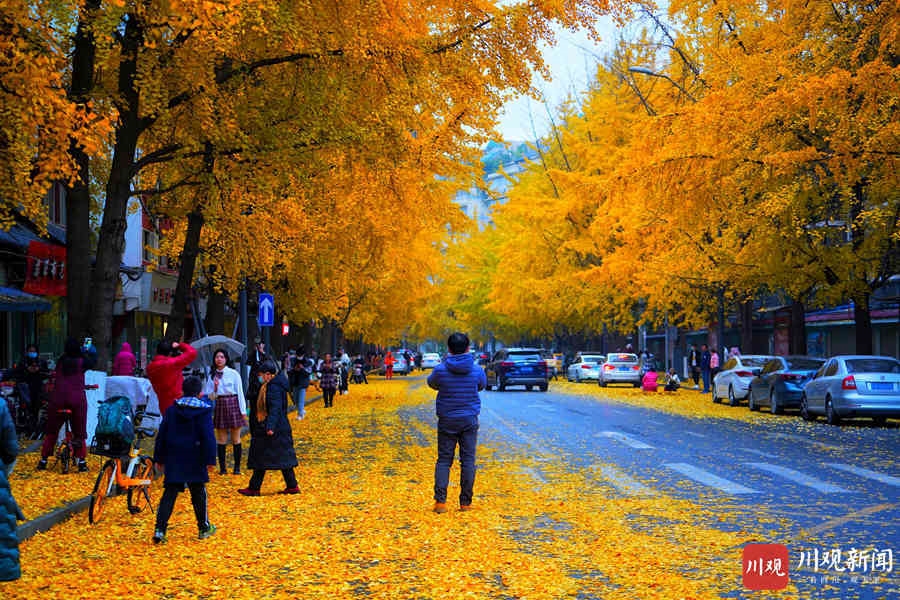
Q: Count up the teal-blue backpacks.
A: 1